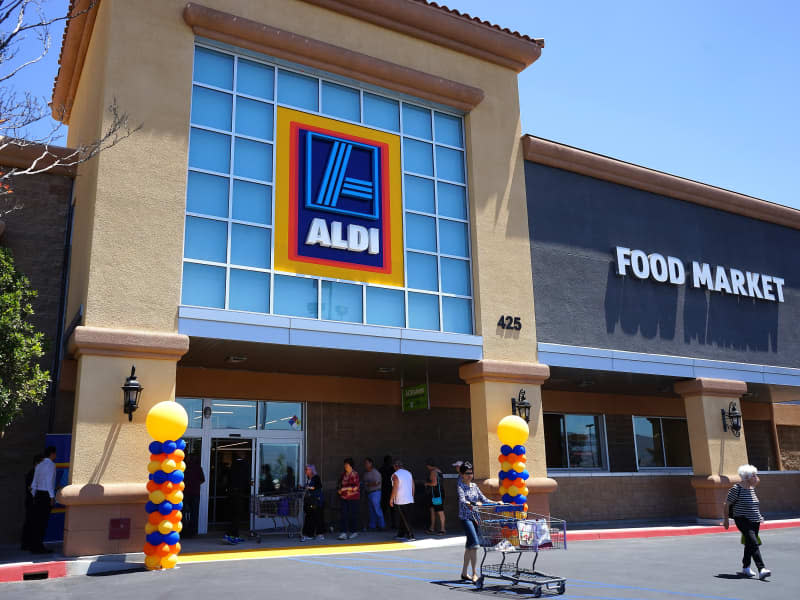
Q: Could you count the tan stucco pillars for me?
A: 3